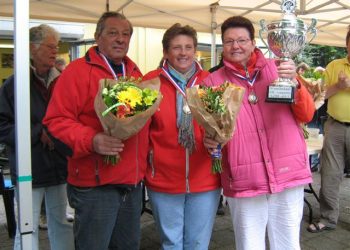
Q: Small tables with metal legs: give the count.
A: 1